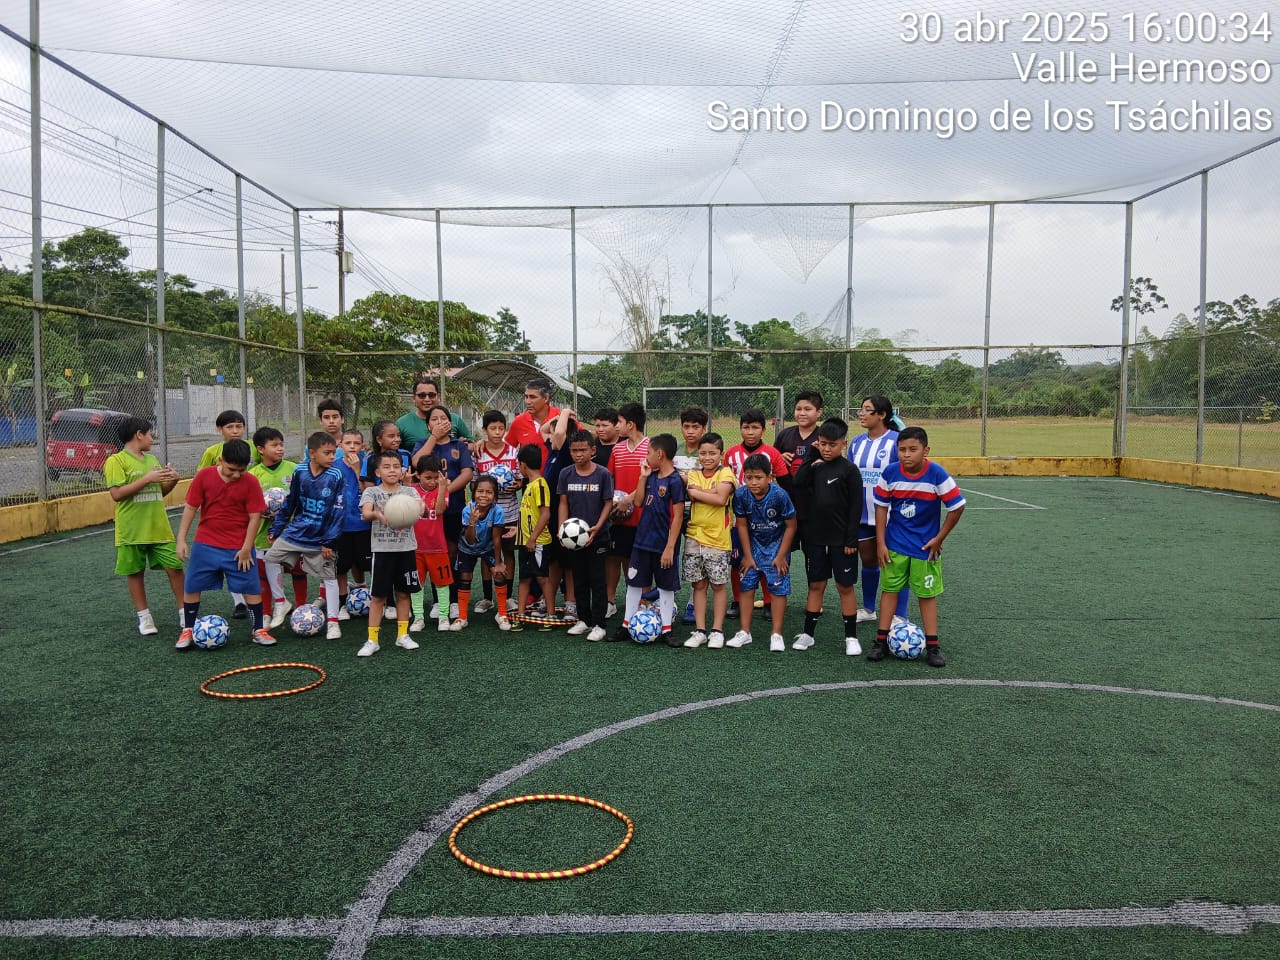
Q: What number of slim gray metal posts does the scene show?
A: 11